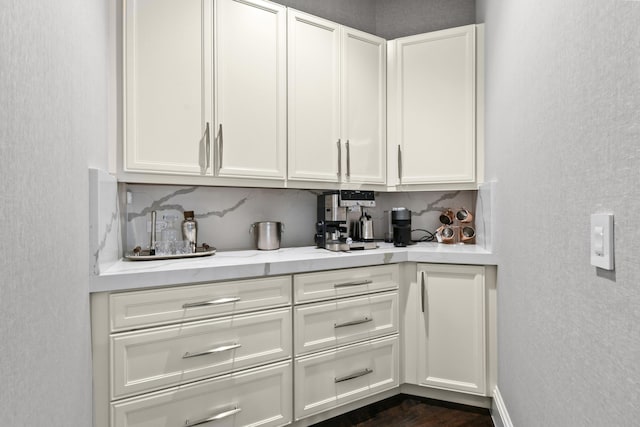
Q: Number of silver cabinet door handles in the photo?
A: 6